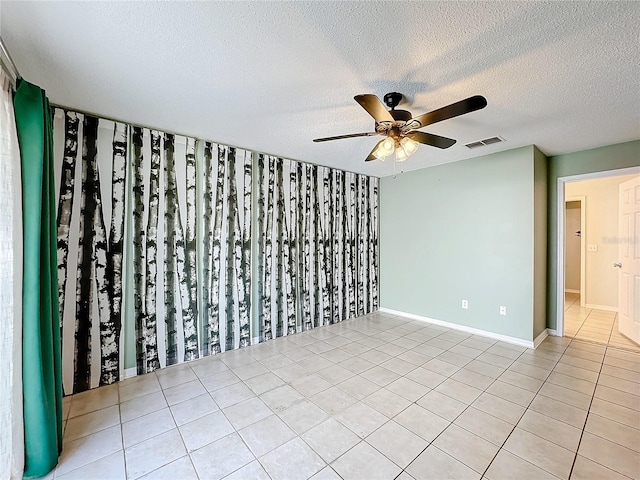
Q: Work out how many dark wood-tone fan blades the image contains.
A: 5